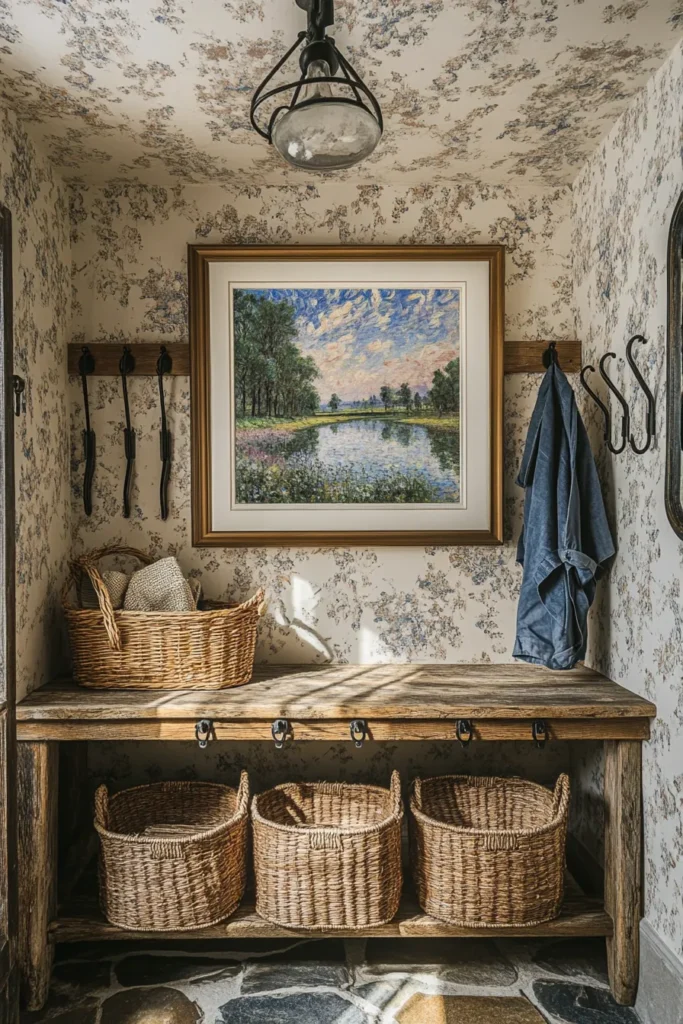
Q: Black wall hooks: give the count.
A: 7